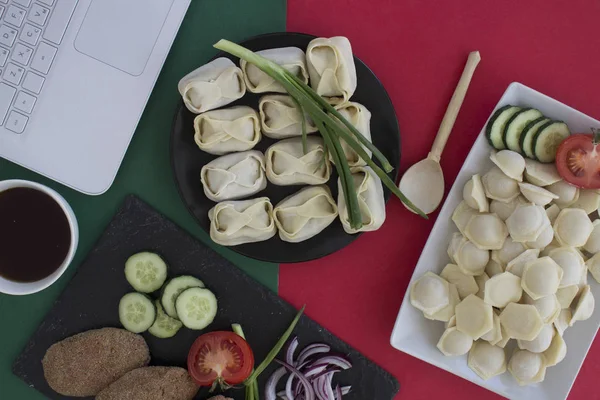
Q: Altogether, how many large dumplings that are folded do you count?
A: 11